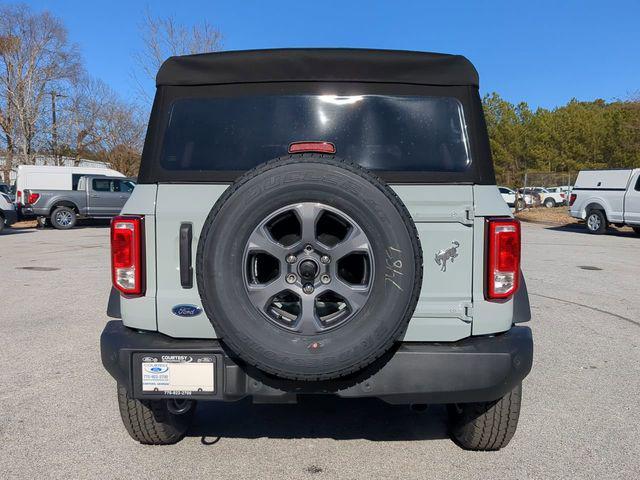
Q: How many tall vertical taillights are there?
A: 2